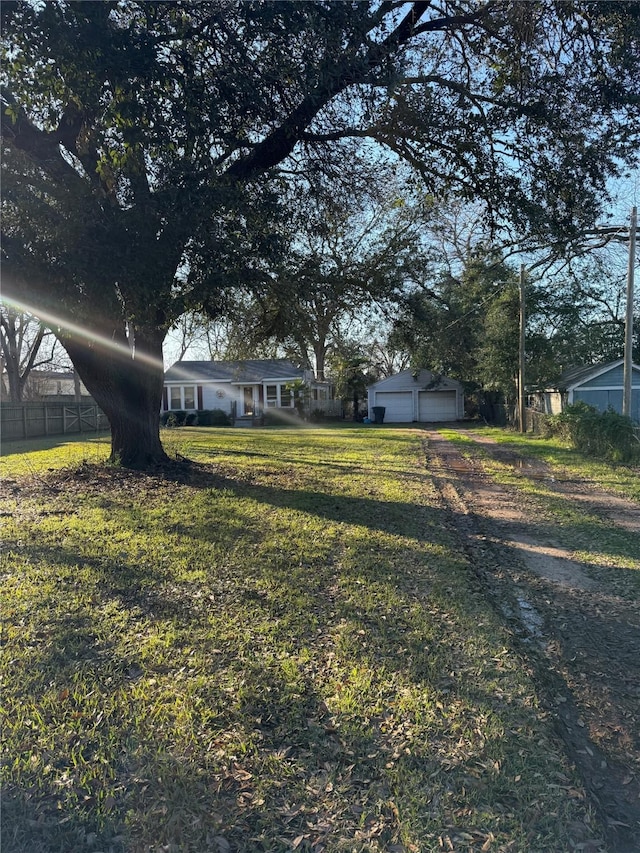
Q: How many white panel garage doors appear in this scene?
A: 2